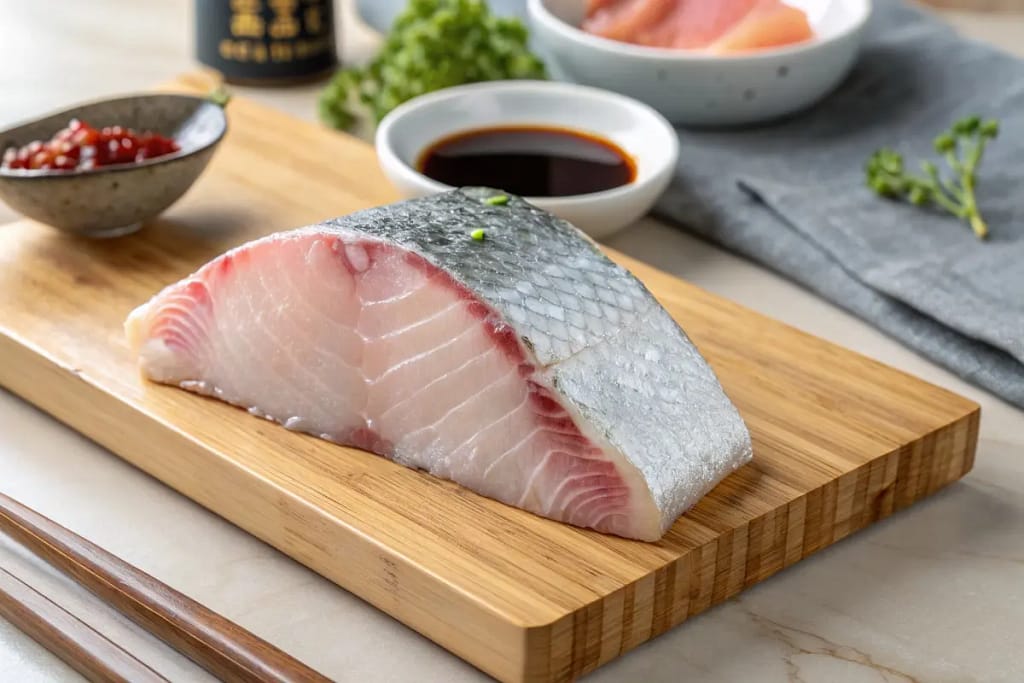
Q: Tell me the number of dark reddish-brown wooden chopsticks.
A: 2